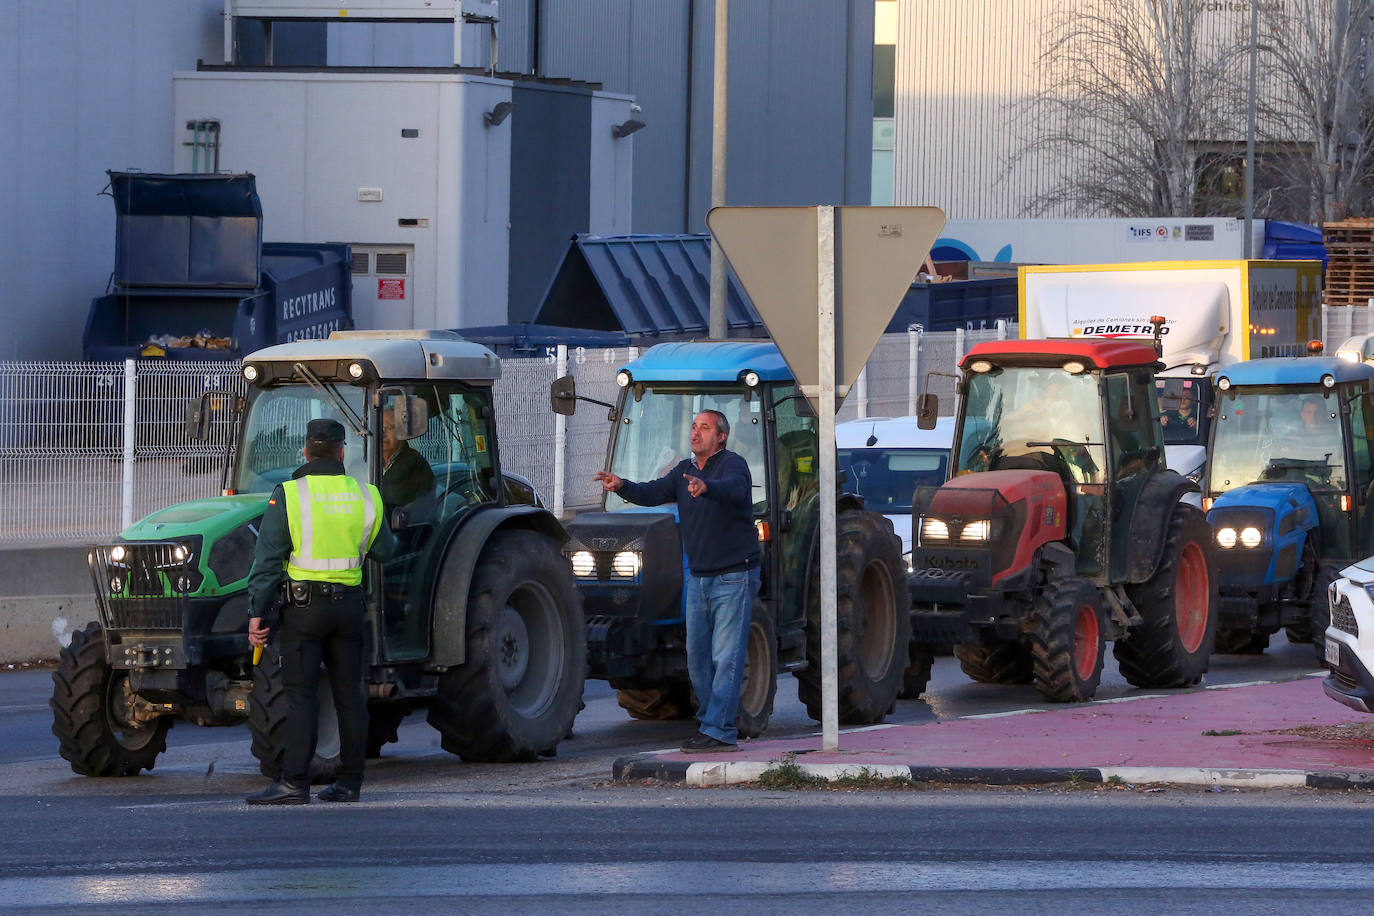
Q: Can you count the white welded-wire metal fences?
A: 1